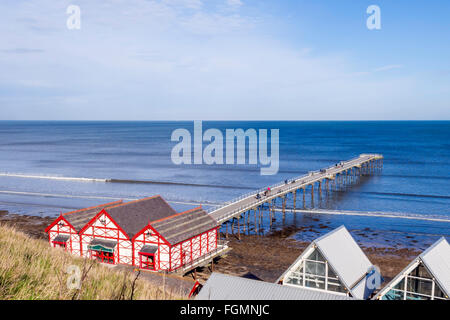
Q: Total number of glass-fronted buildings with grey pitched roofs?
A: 2